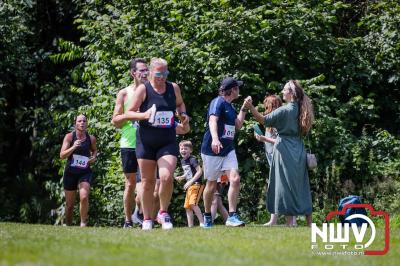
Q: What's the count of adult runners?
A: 4